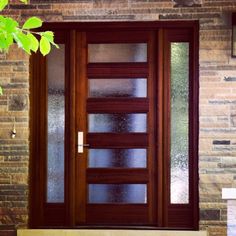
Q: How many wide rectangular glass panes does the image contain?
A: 5